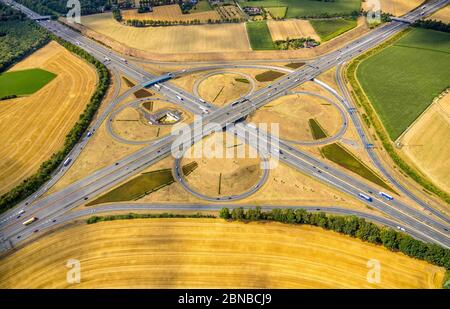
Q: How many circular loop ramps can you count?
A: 4